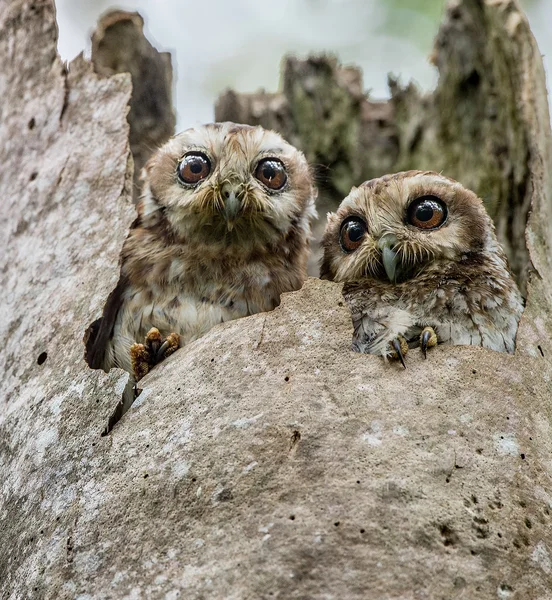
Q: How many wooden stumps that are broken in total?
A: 1